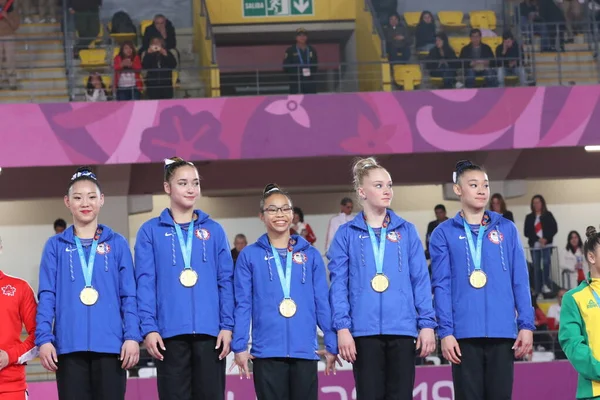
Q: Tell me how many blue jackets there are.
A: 5